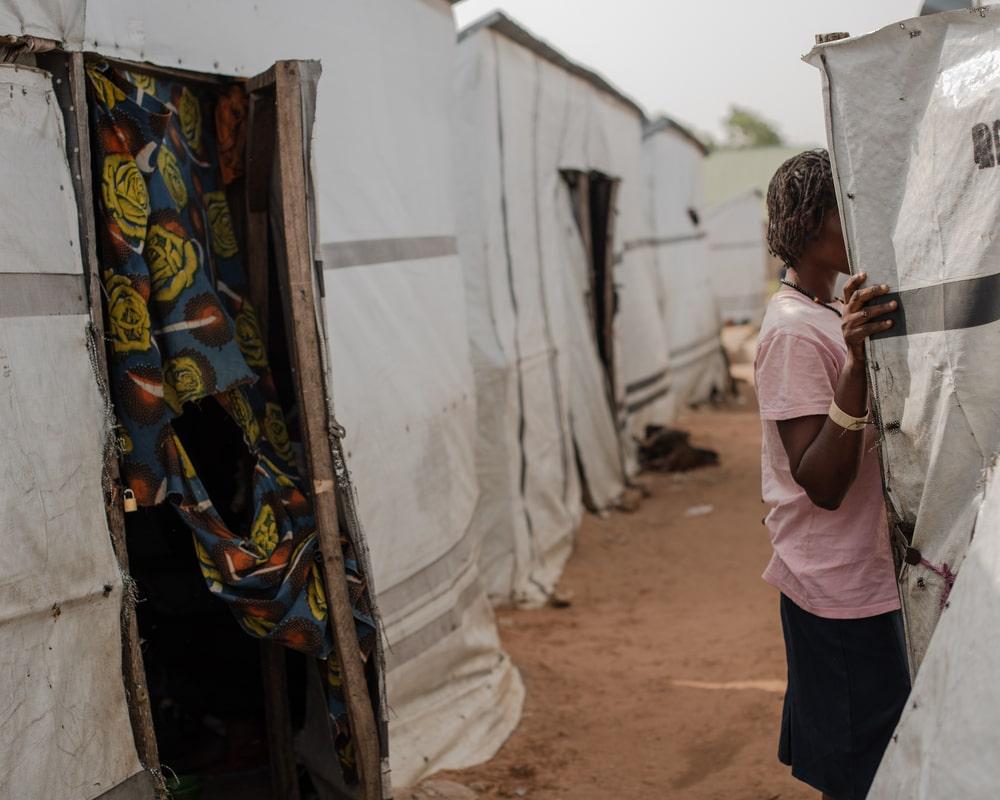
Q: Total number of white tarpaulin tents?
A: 5